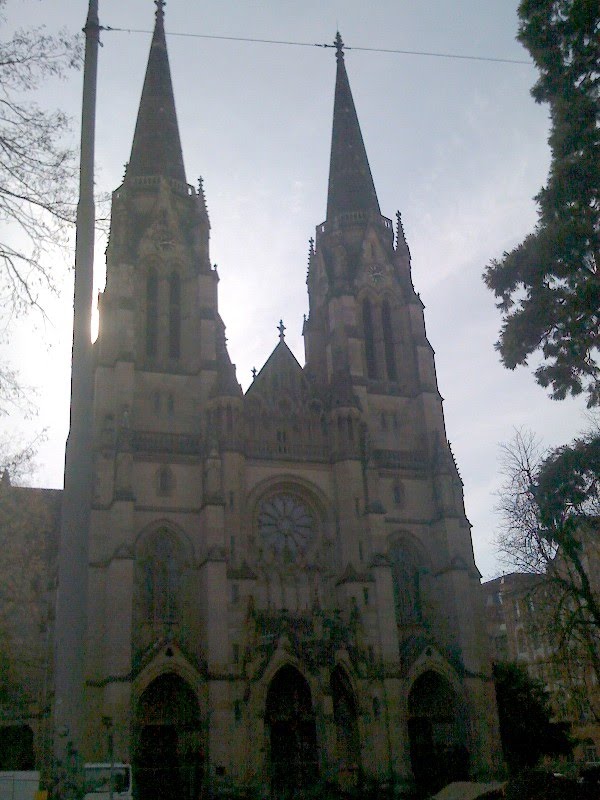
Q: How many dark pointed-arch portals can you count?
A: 4